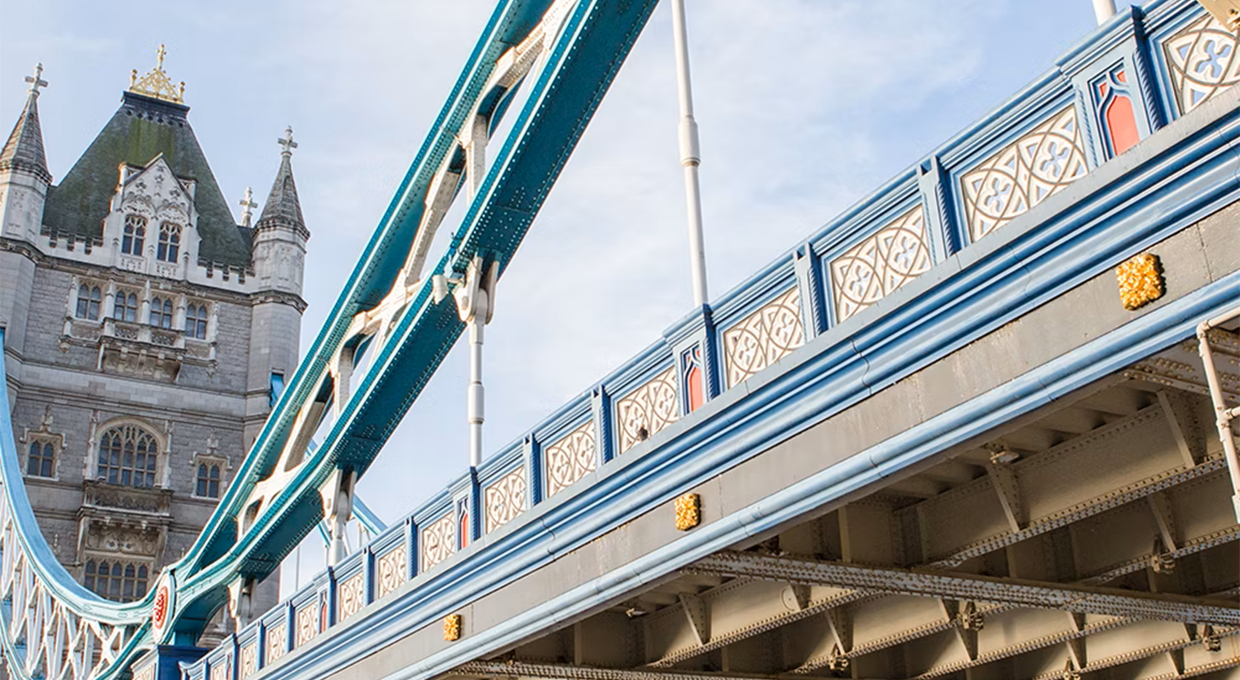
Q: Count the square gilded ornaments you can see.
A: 3